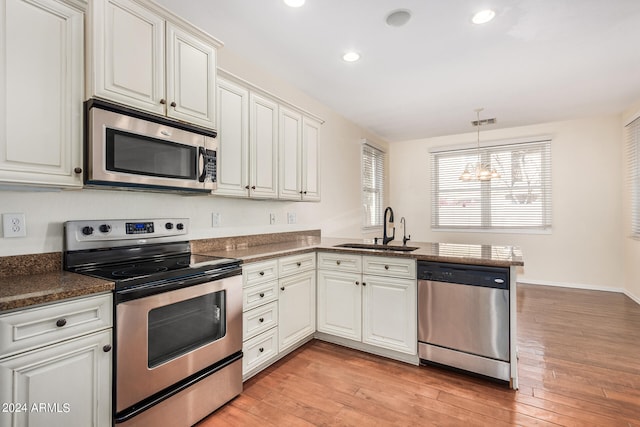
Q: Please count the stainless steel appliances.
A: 3